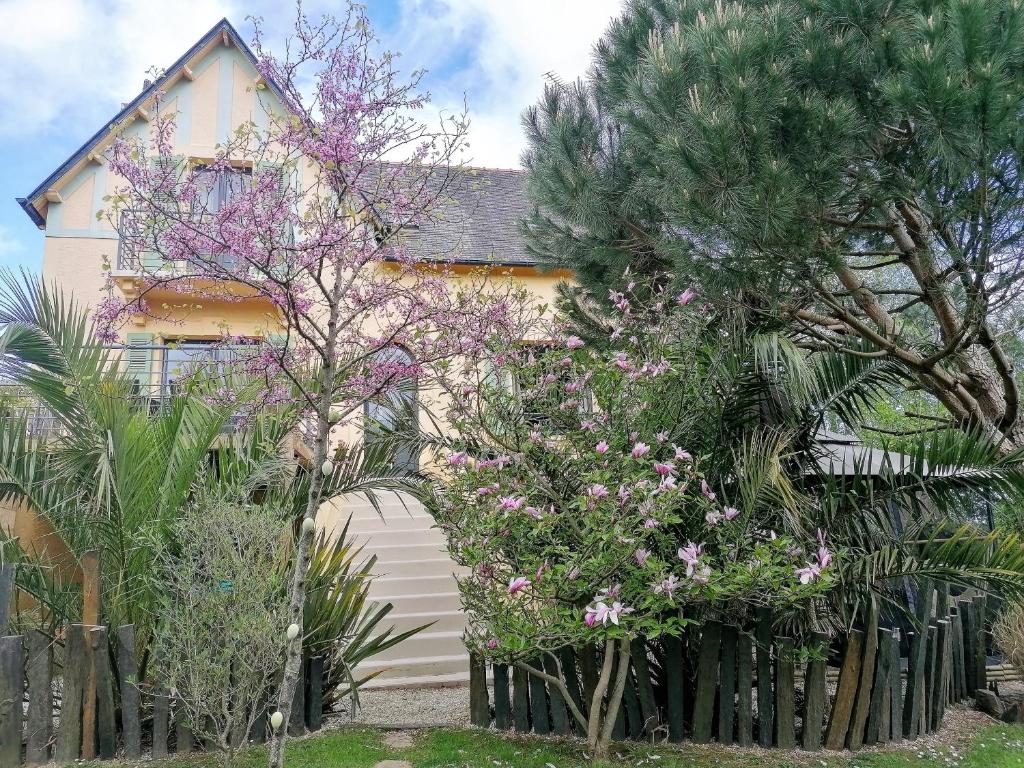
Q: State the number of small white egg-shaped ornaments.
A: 4